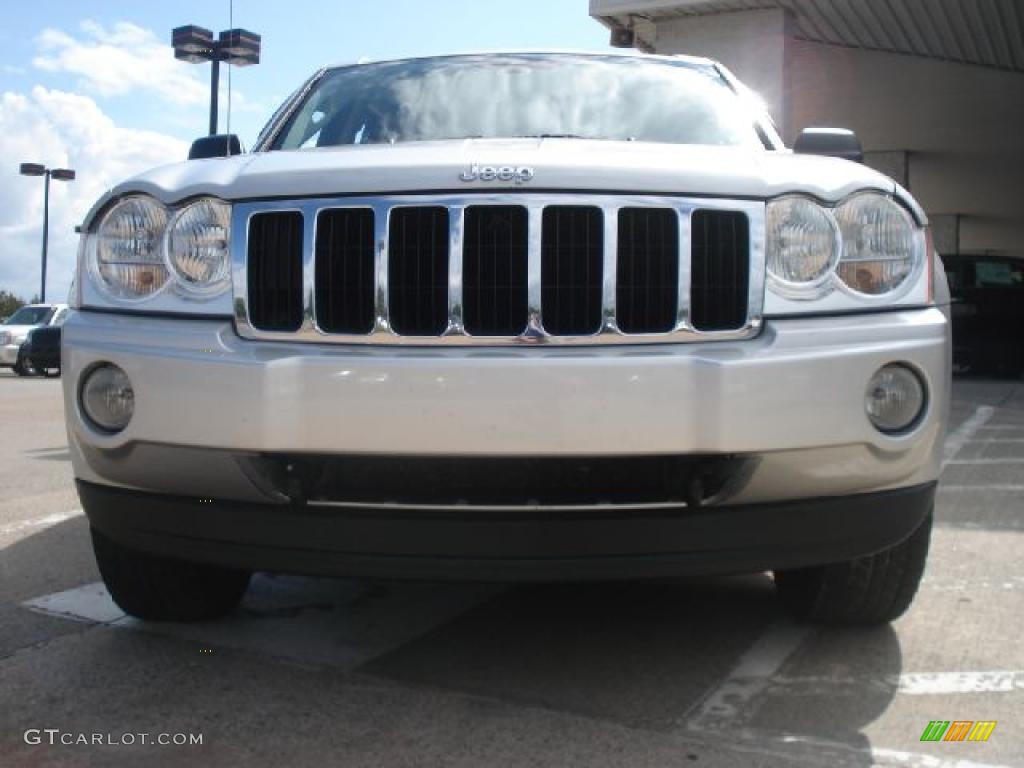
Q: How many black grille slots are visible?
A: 7